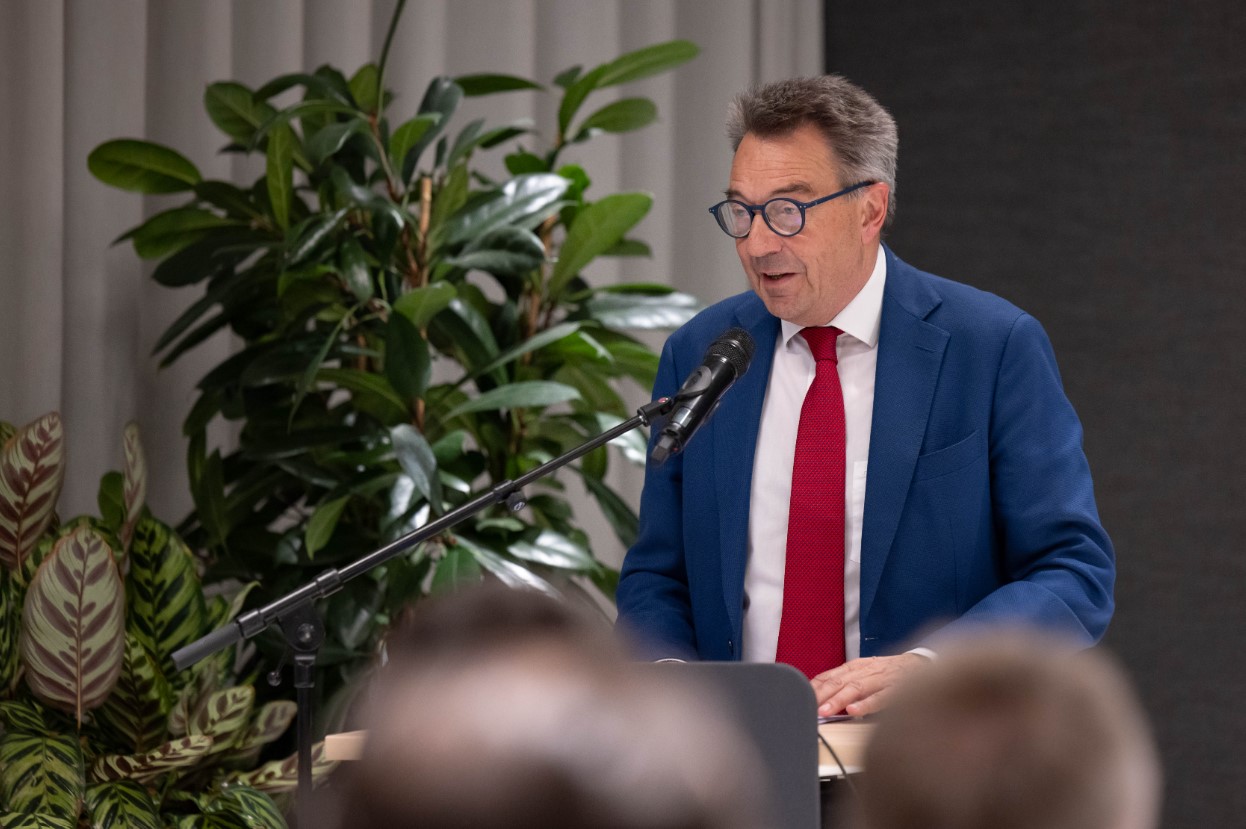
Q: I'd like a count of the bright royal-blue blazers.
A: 1